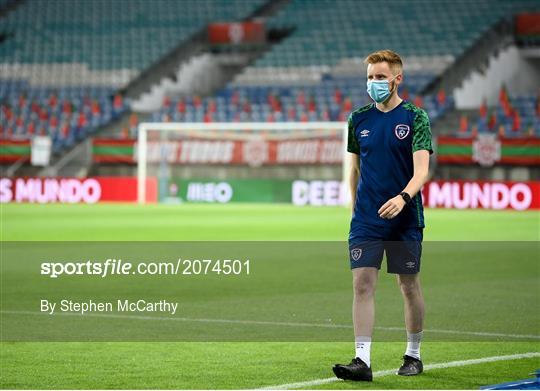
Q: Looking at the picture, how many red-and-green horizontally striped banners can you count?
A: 3